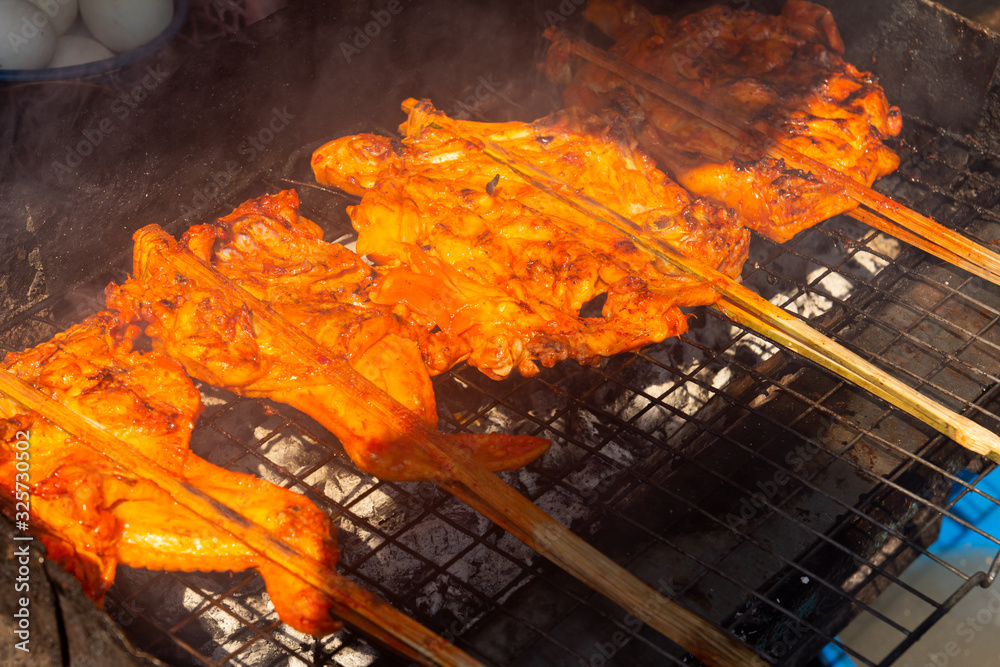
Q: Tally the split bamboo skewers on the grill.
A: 4